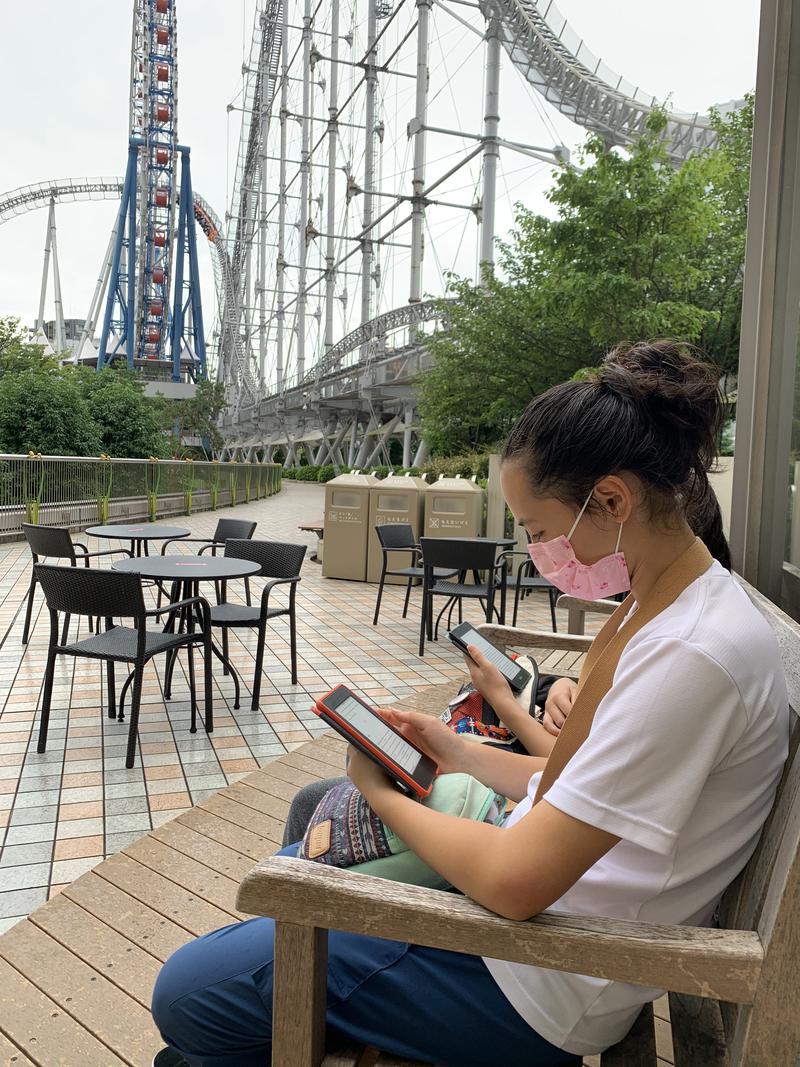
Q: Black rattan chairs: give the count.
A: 7